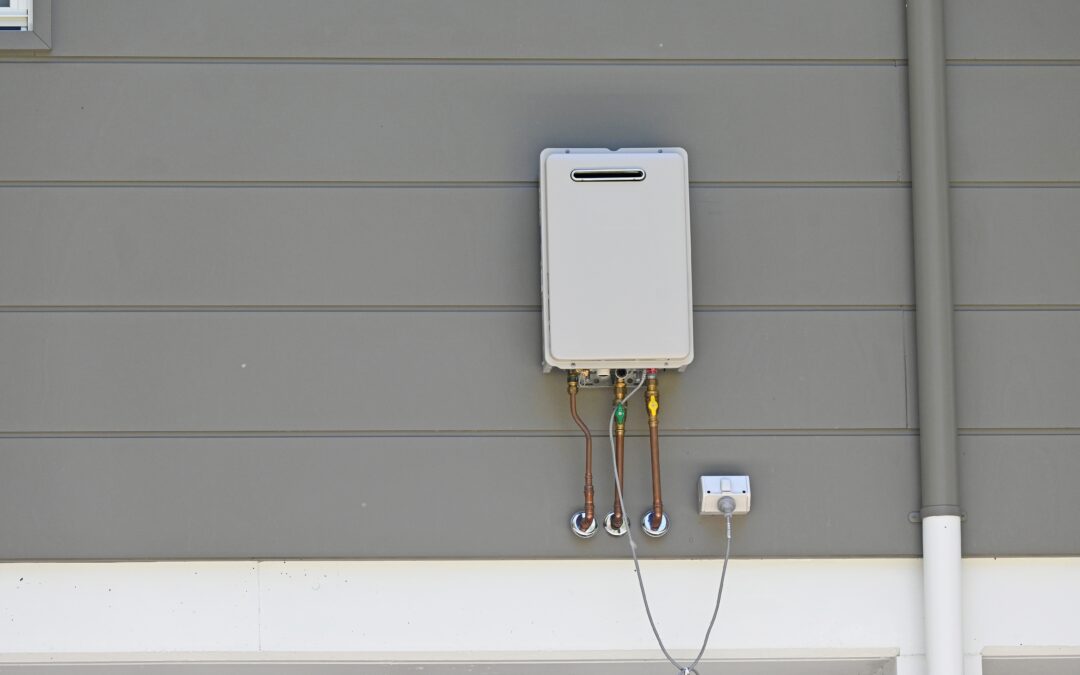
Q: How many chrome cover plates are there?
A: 3